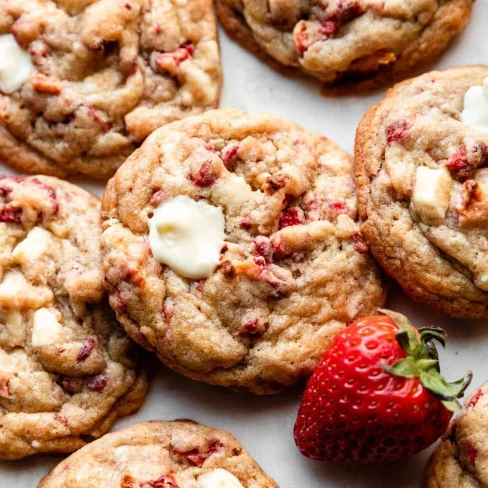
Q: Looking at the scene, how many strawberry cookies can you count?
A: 7